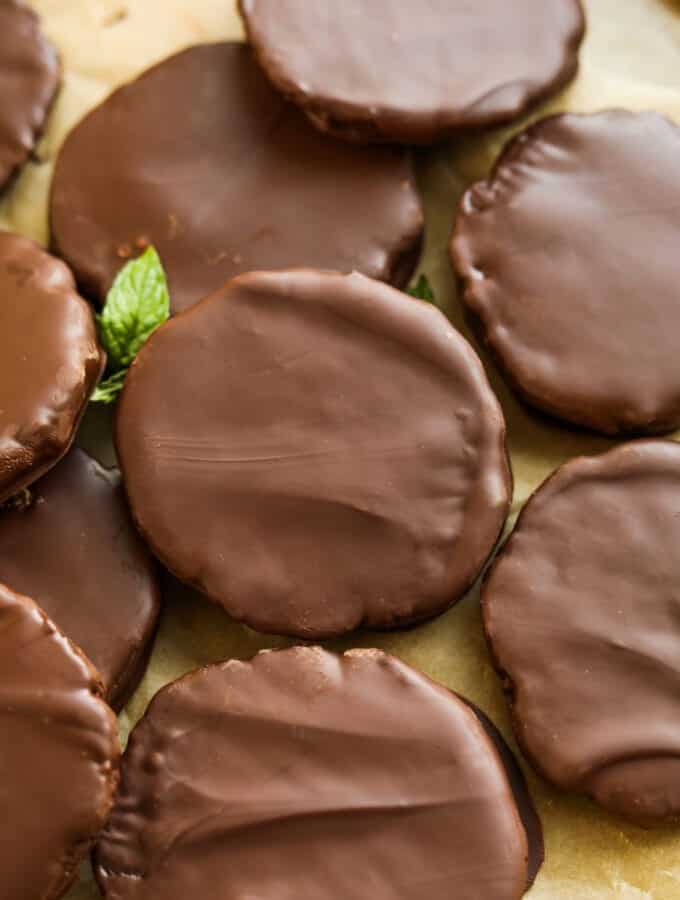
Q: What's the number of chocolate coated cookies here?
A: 10